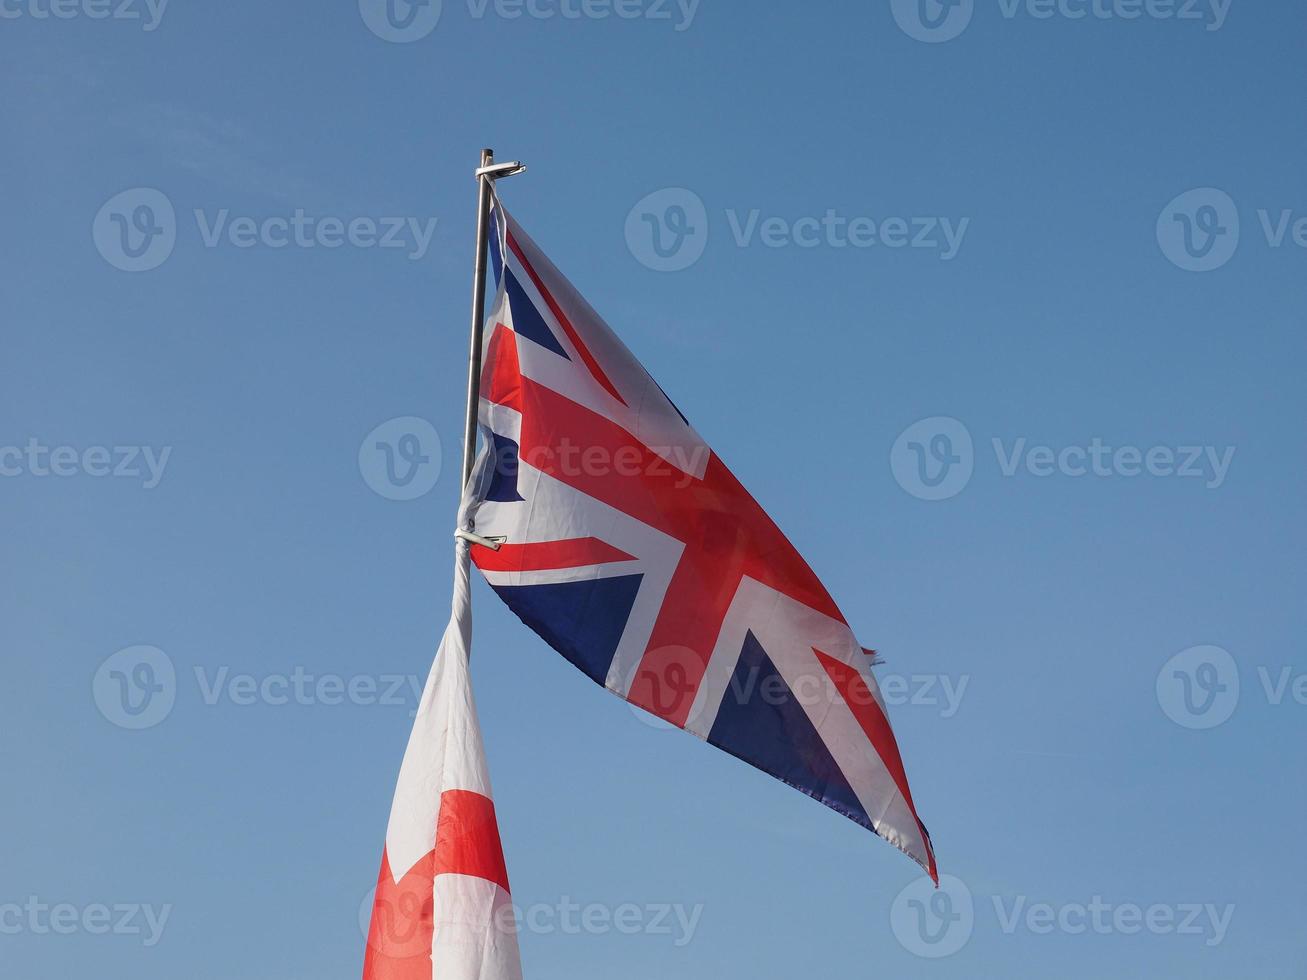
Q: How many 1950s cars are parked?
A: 0